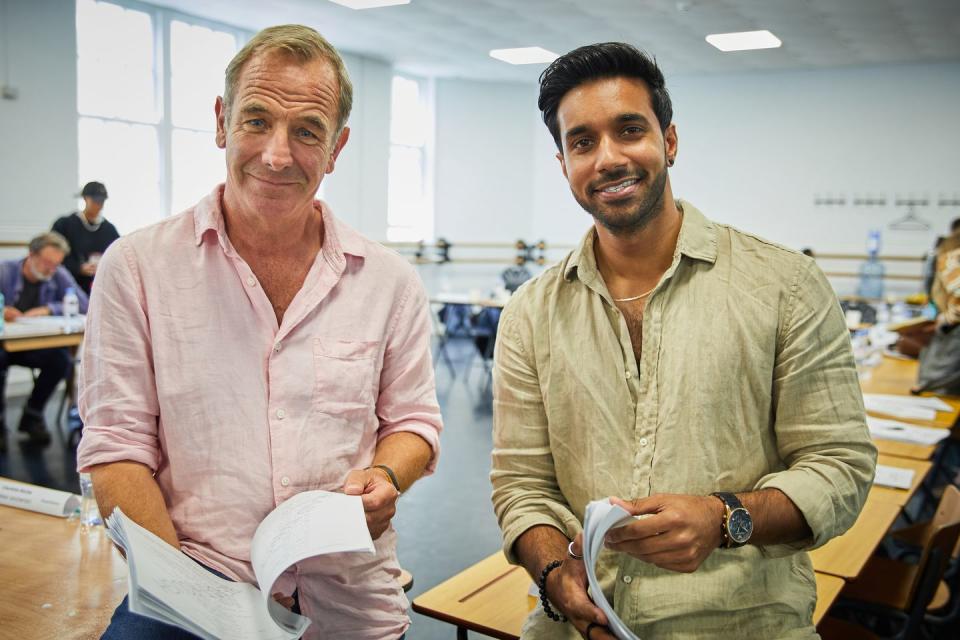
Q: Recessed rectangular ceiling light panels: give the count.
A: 3